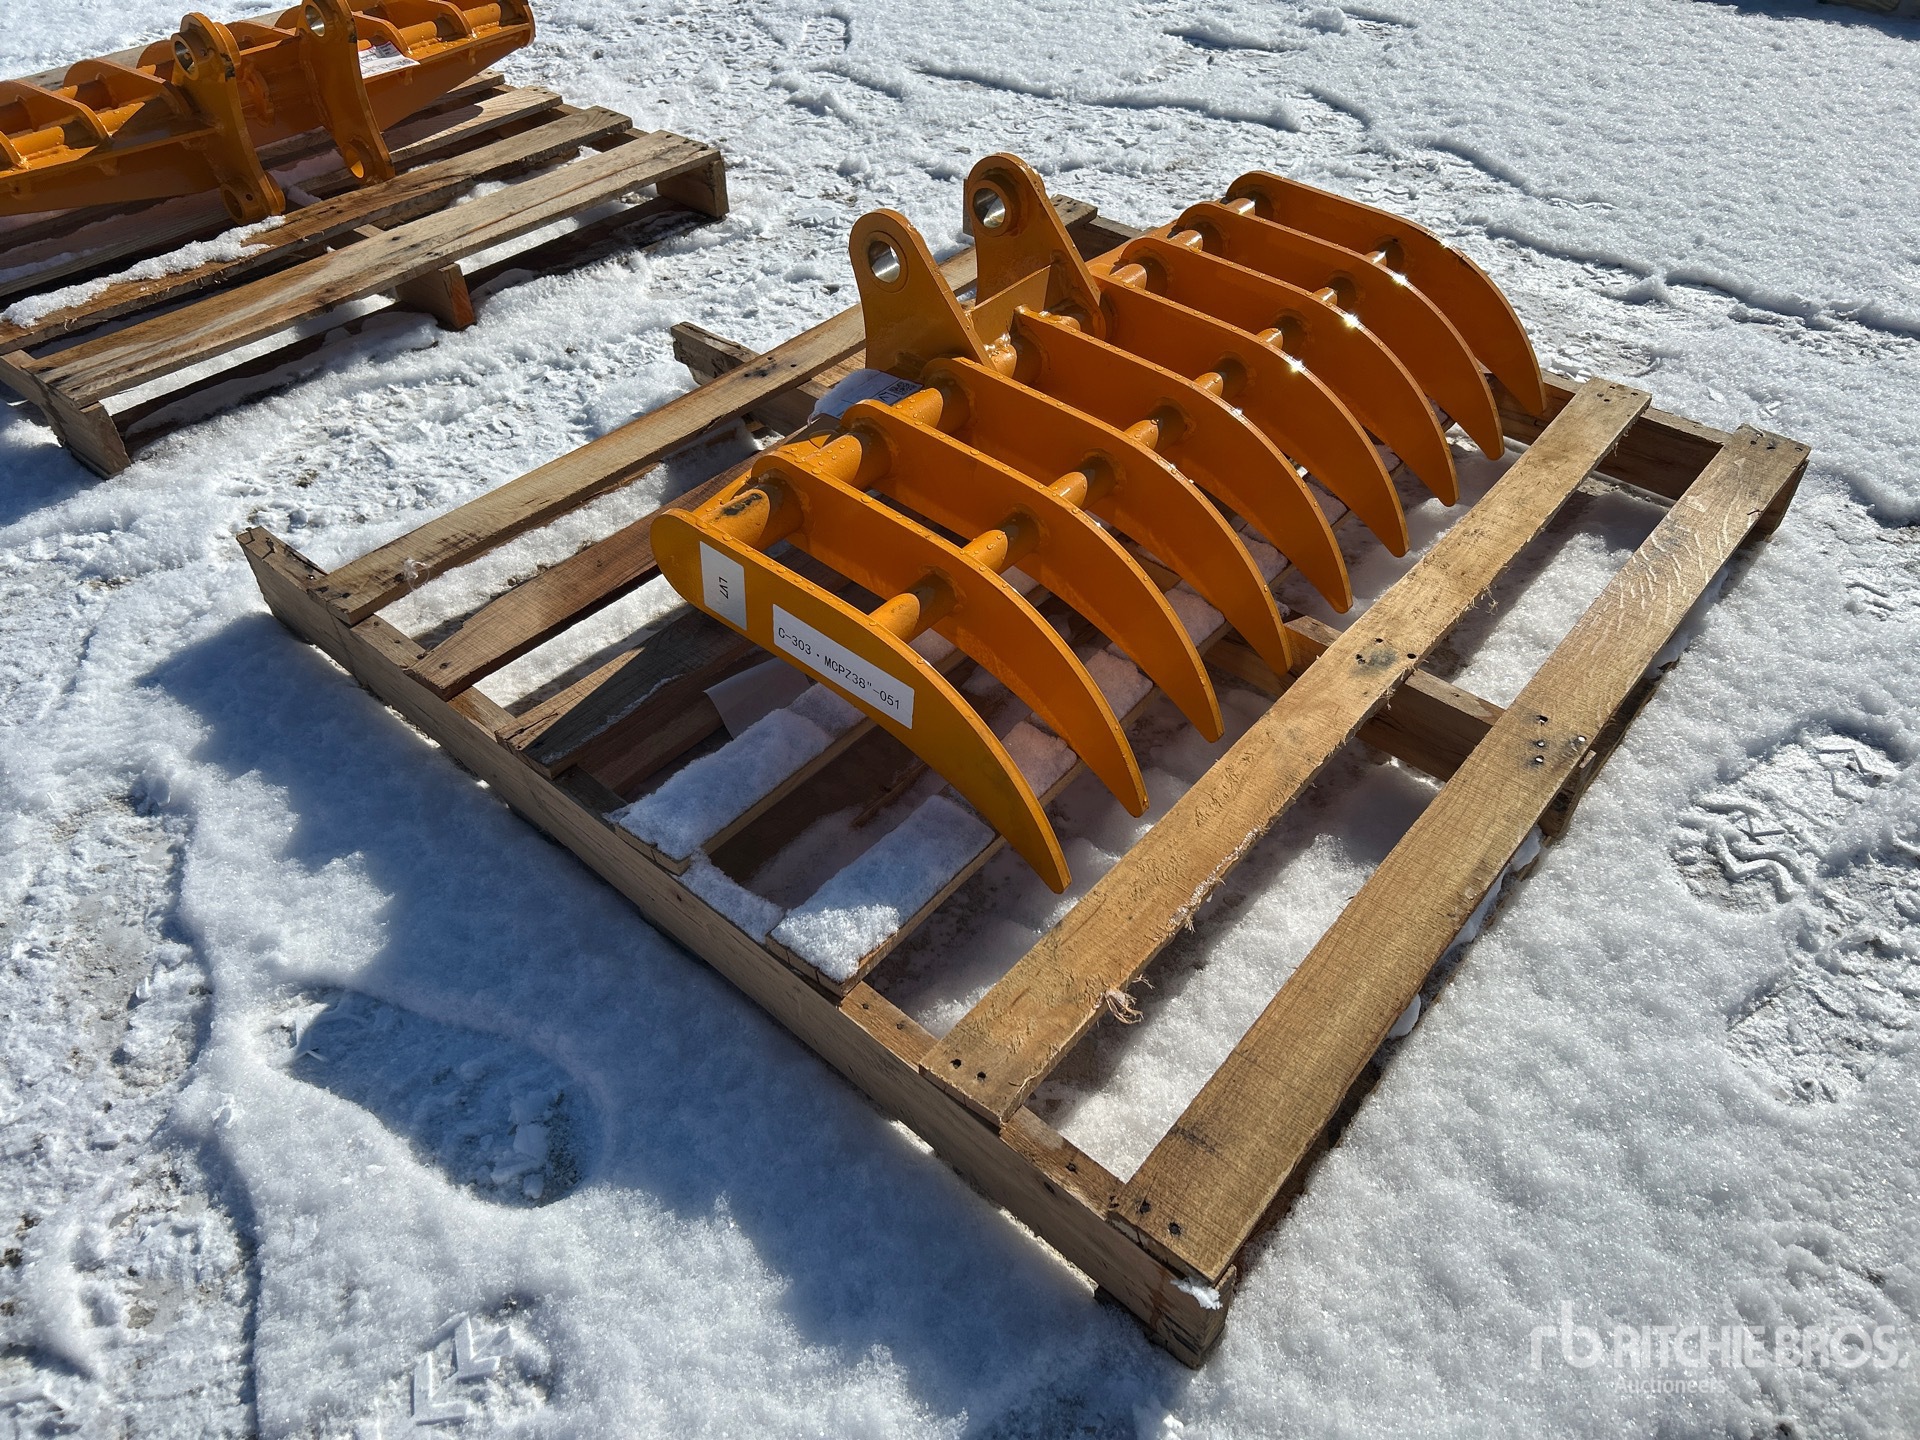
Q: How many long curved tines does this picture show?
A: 9